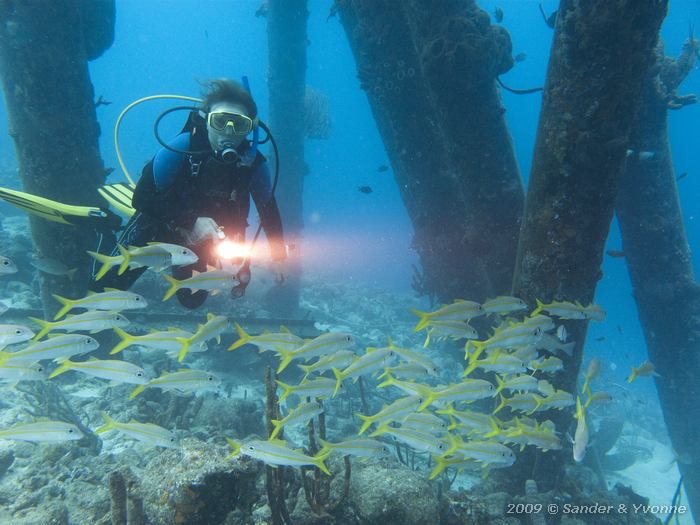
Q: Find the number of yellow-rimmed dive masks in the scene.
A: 1